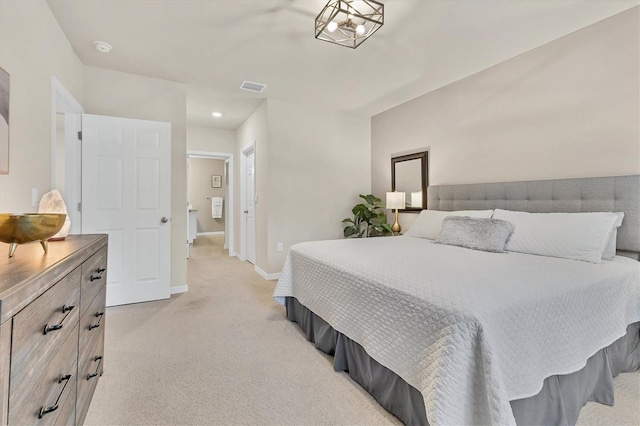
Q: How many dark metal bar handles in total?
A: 5